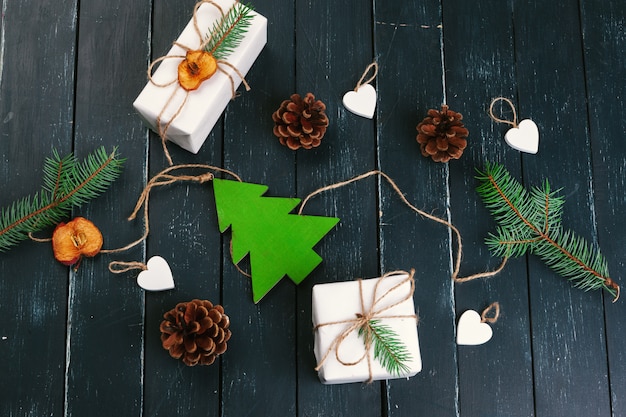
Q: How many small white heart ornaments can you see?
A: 4